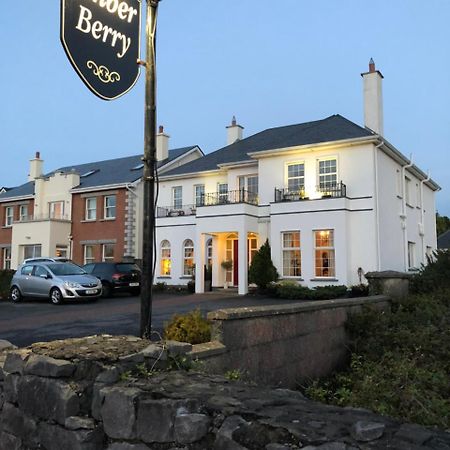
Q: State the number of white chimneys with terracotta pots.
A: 4